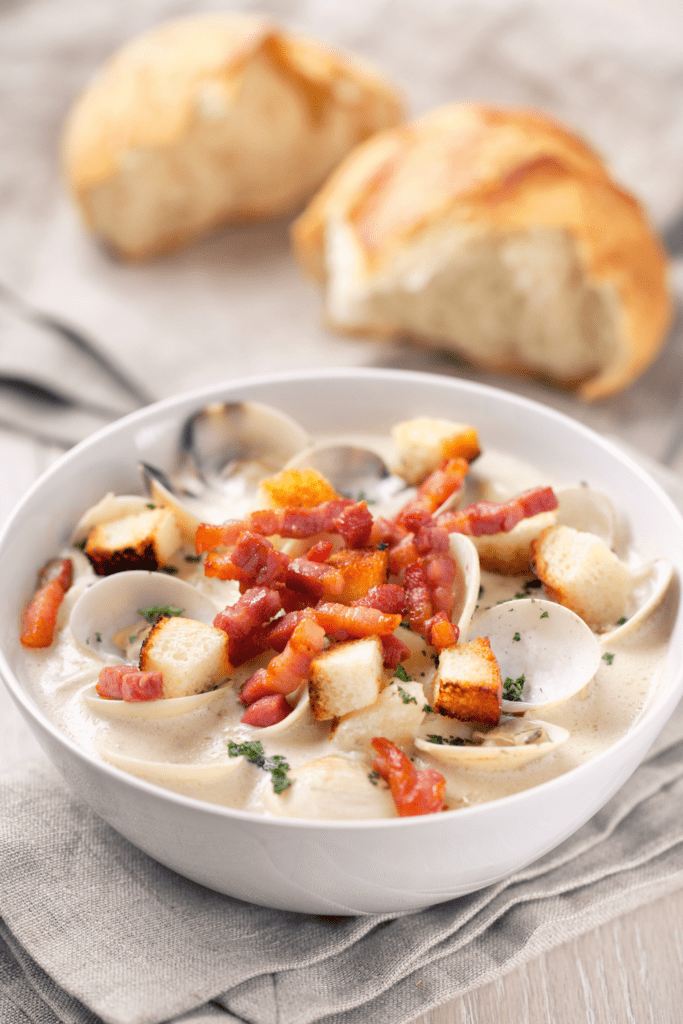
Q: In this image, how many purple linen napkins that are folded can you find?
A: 0